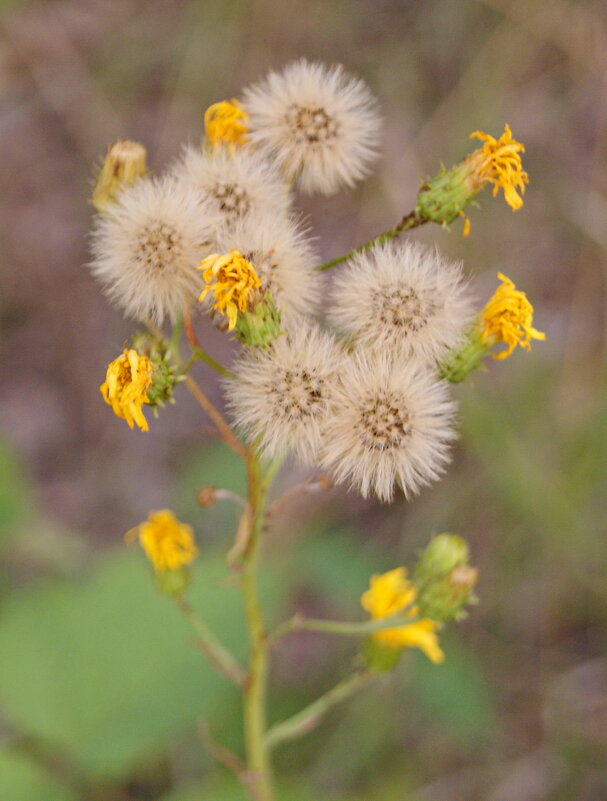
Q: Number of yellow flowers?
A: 7